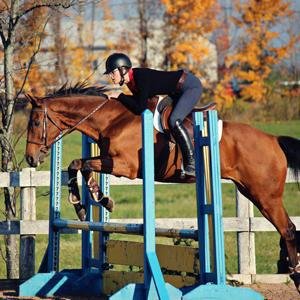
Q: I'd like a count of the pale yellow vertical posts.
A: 2